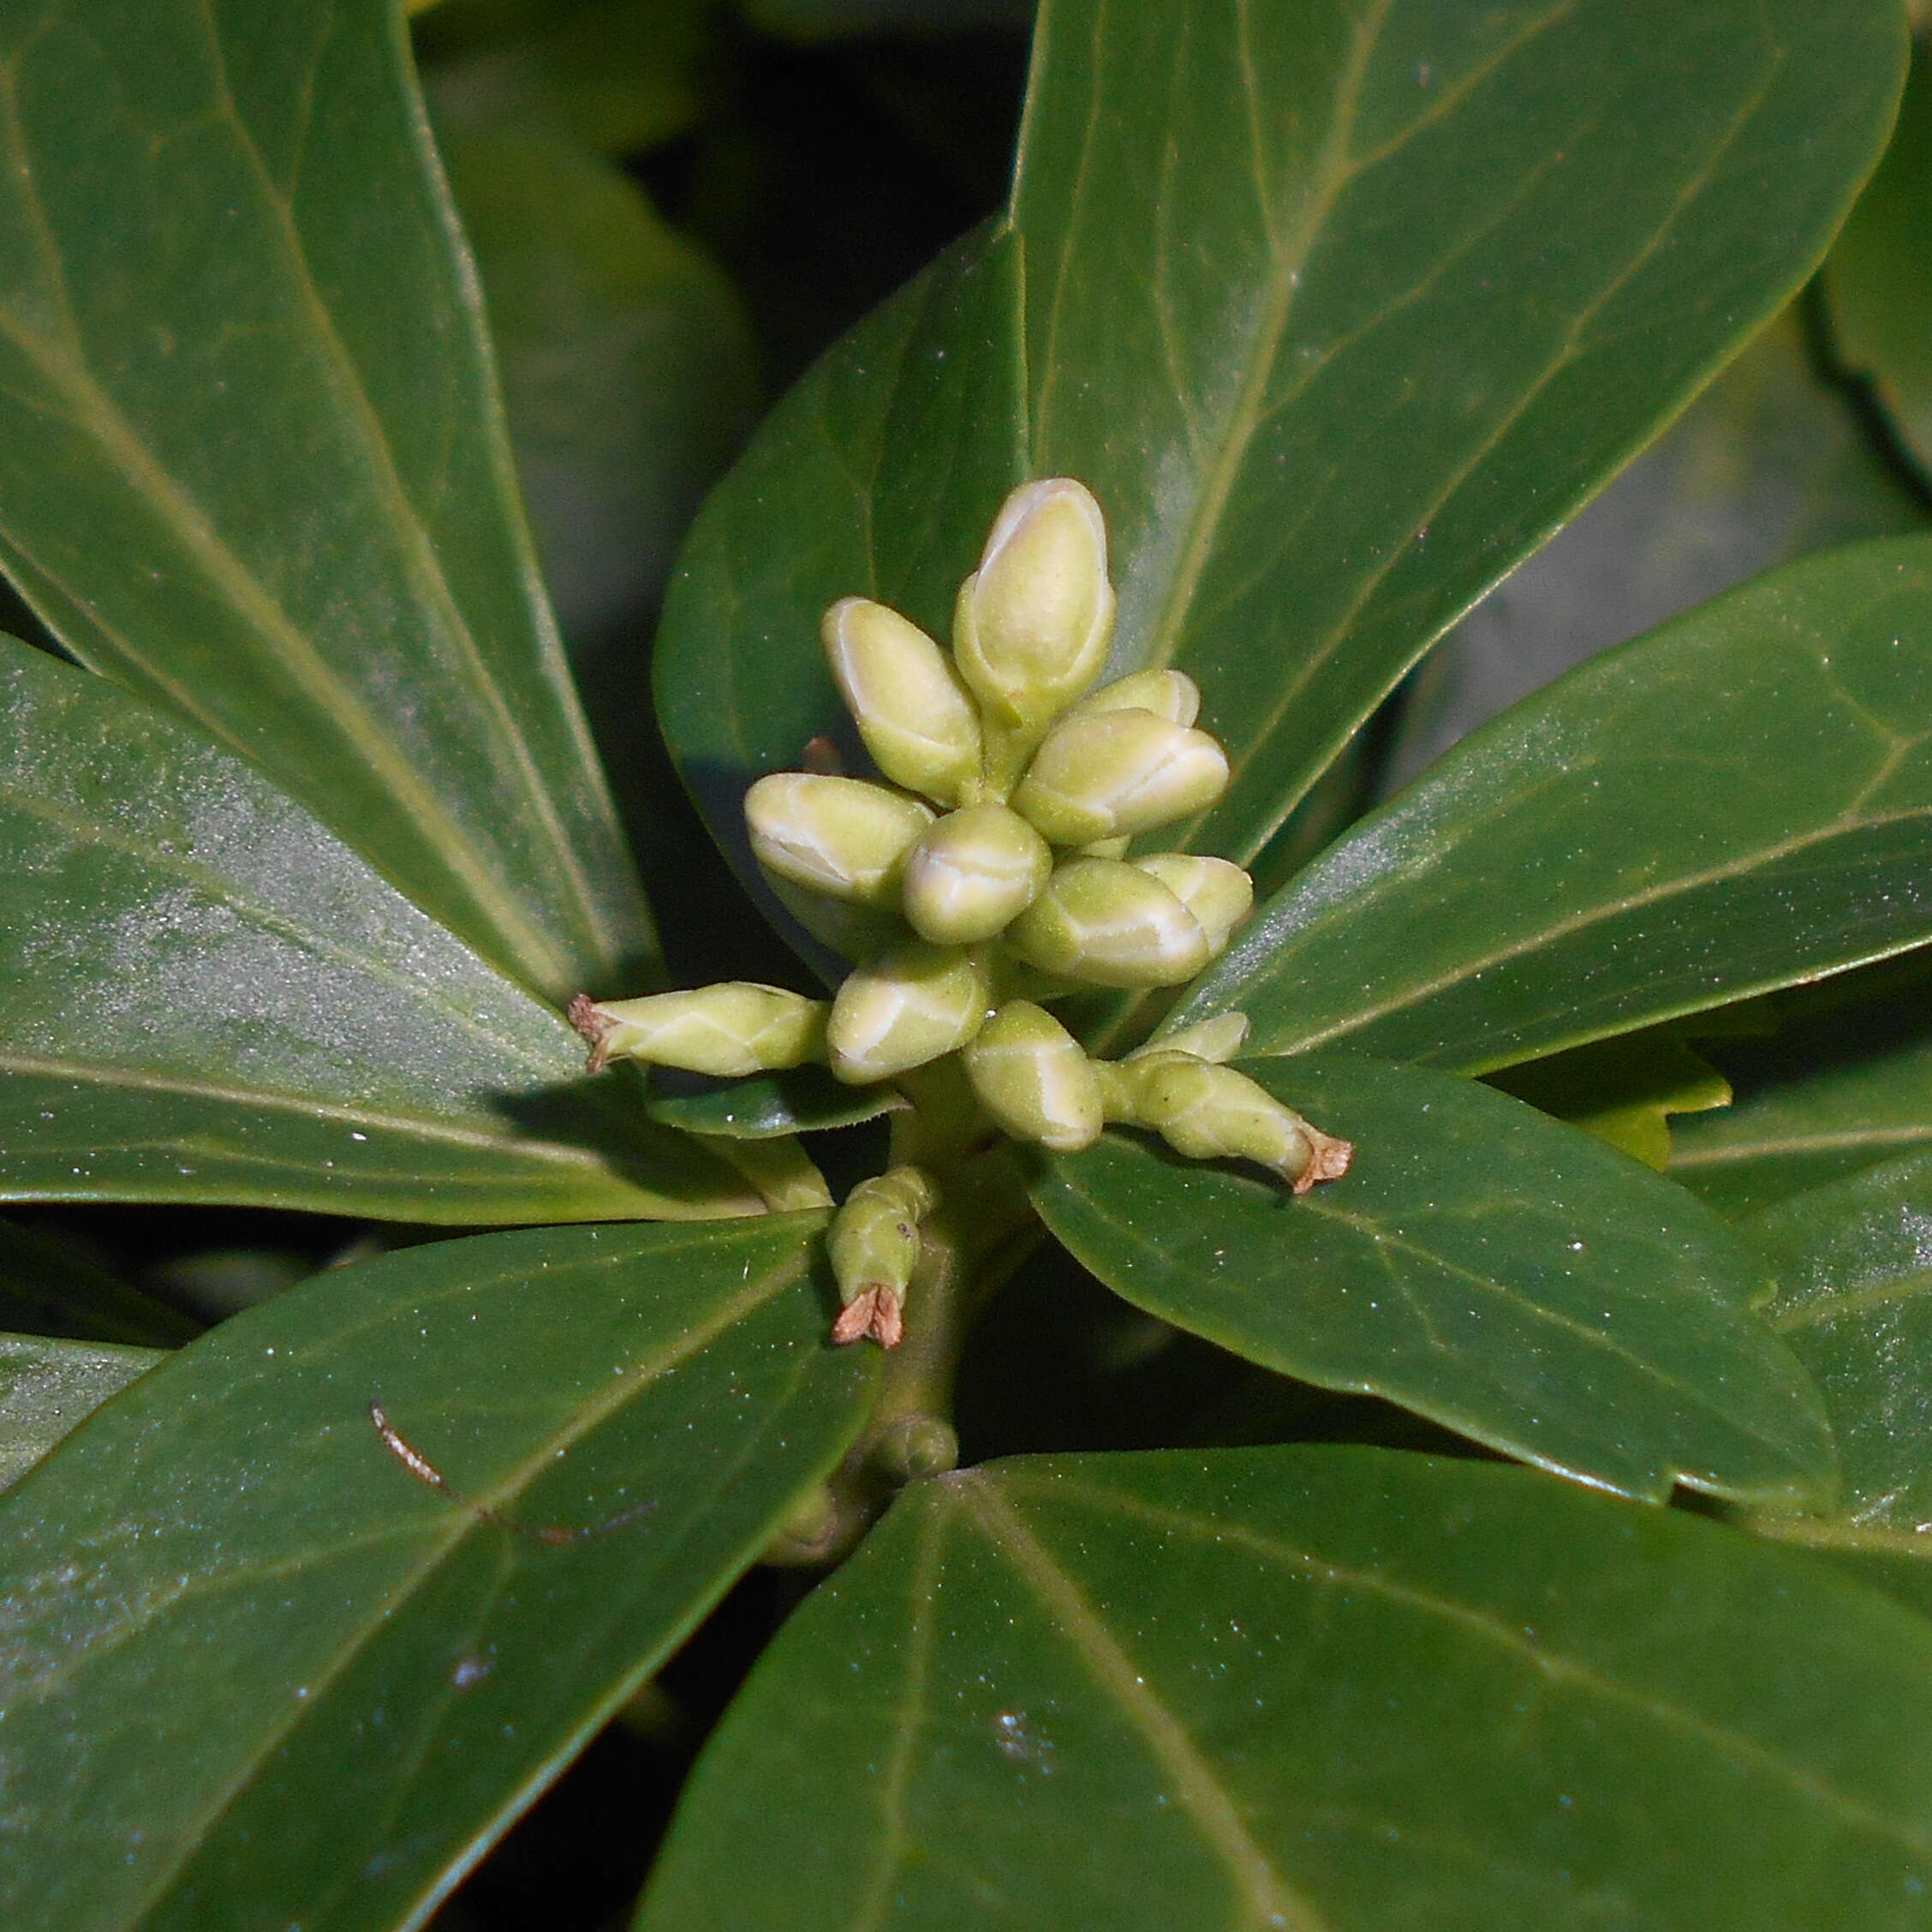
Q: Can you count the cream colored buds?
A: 10